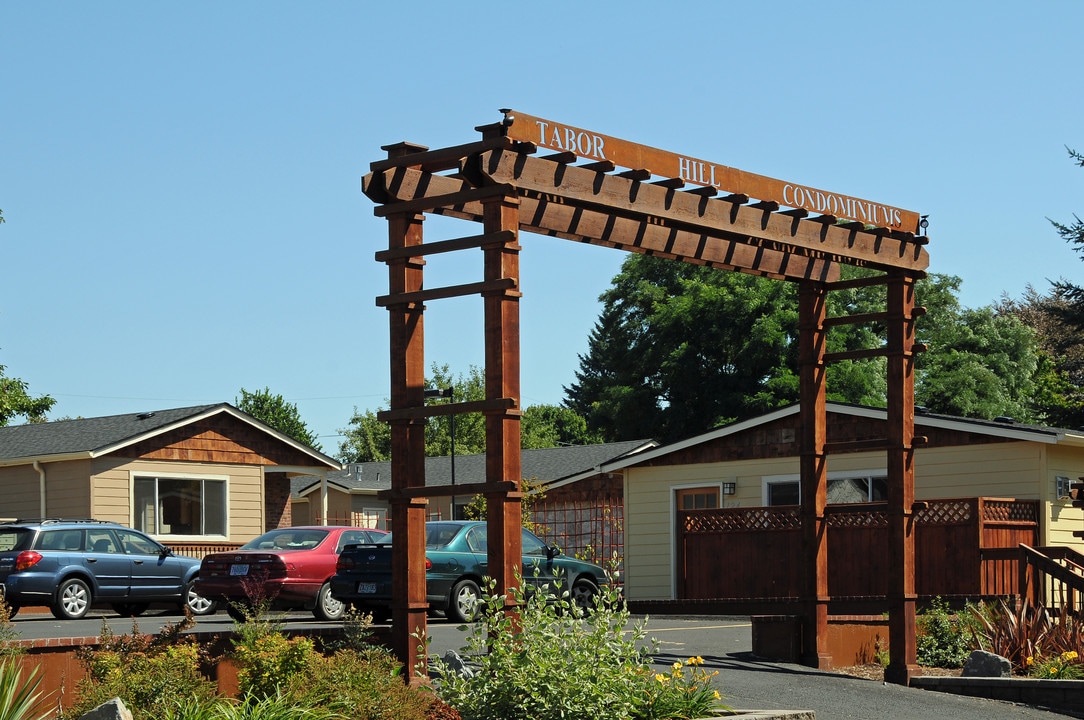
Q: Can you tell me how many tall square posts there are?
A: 4